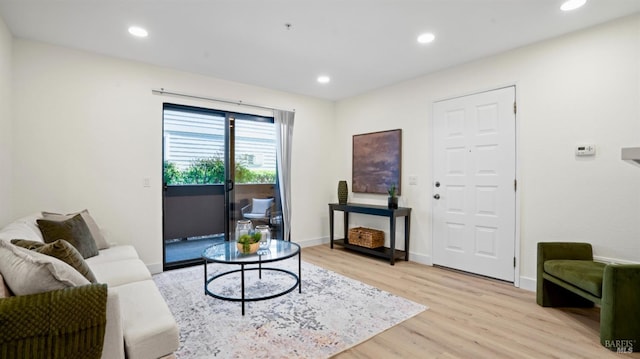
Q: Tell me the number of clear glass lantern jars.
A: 2